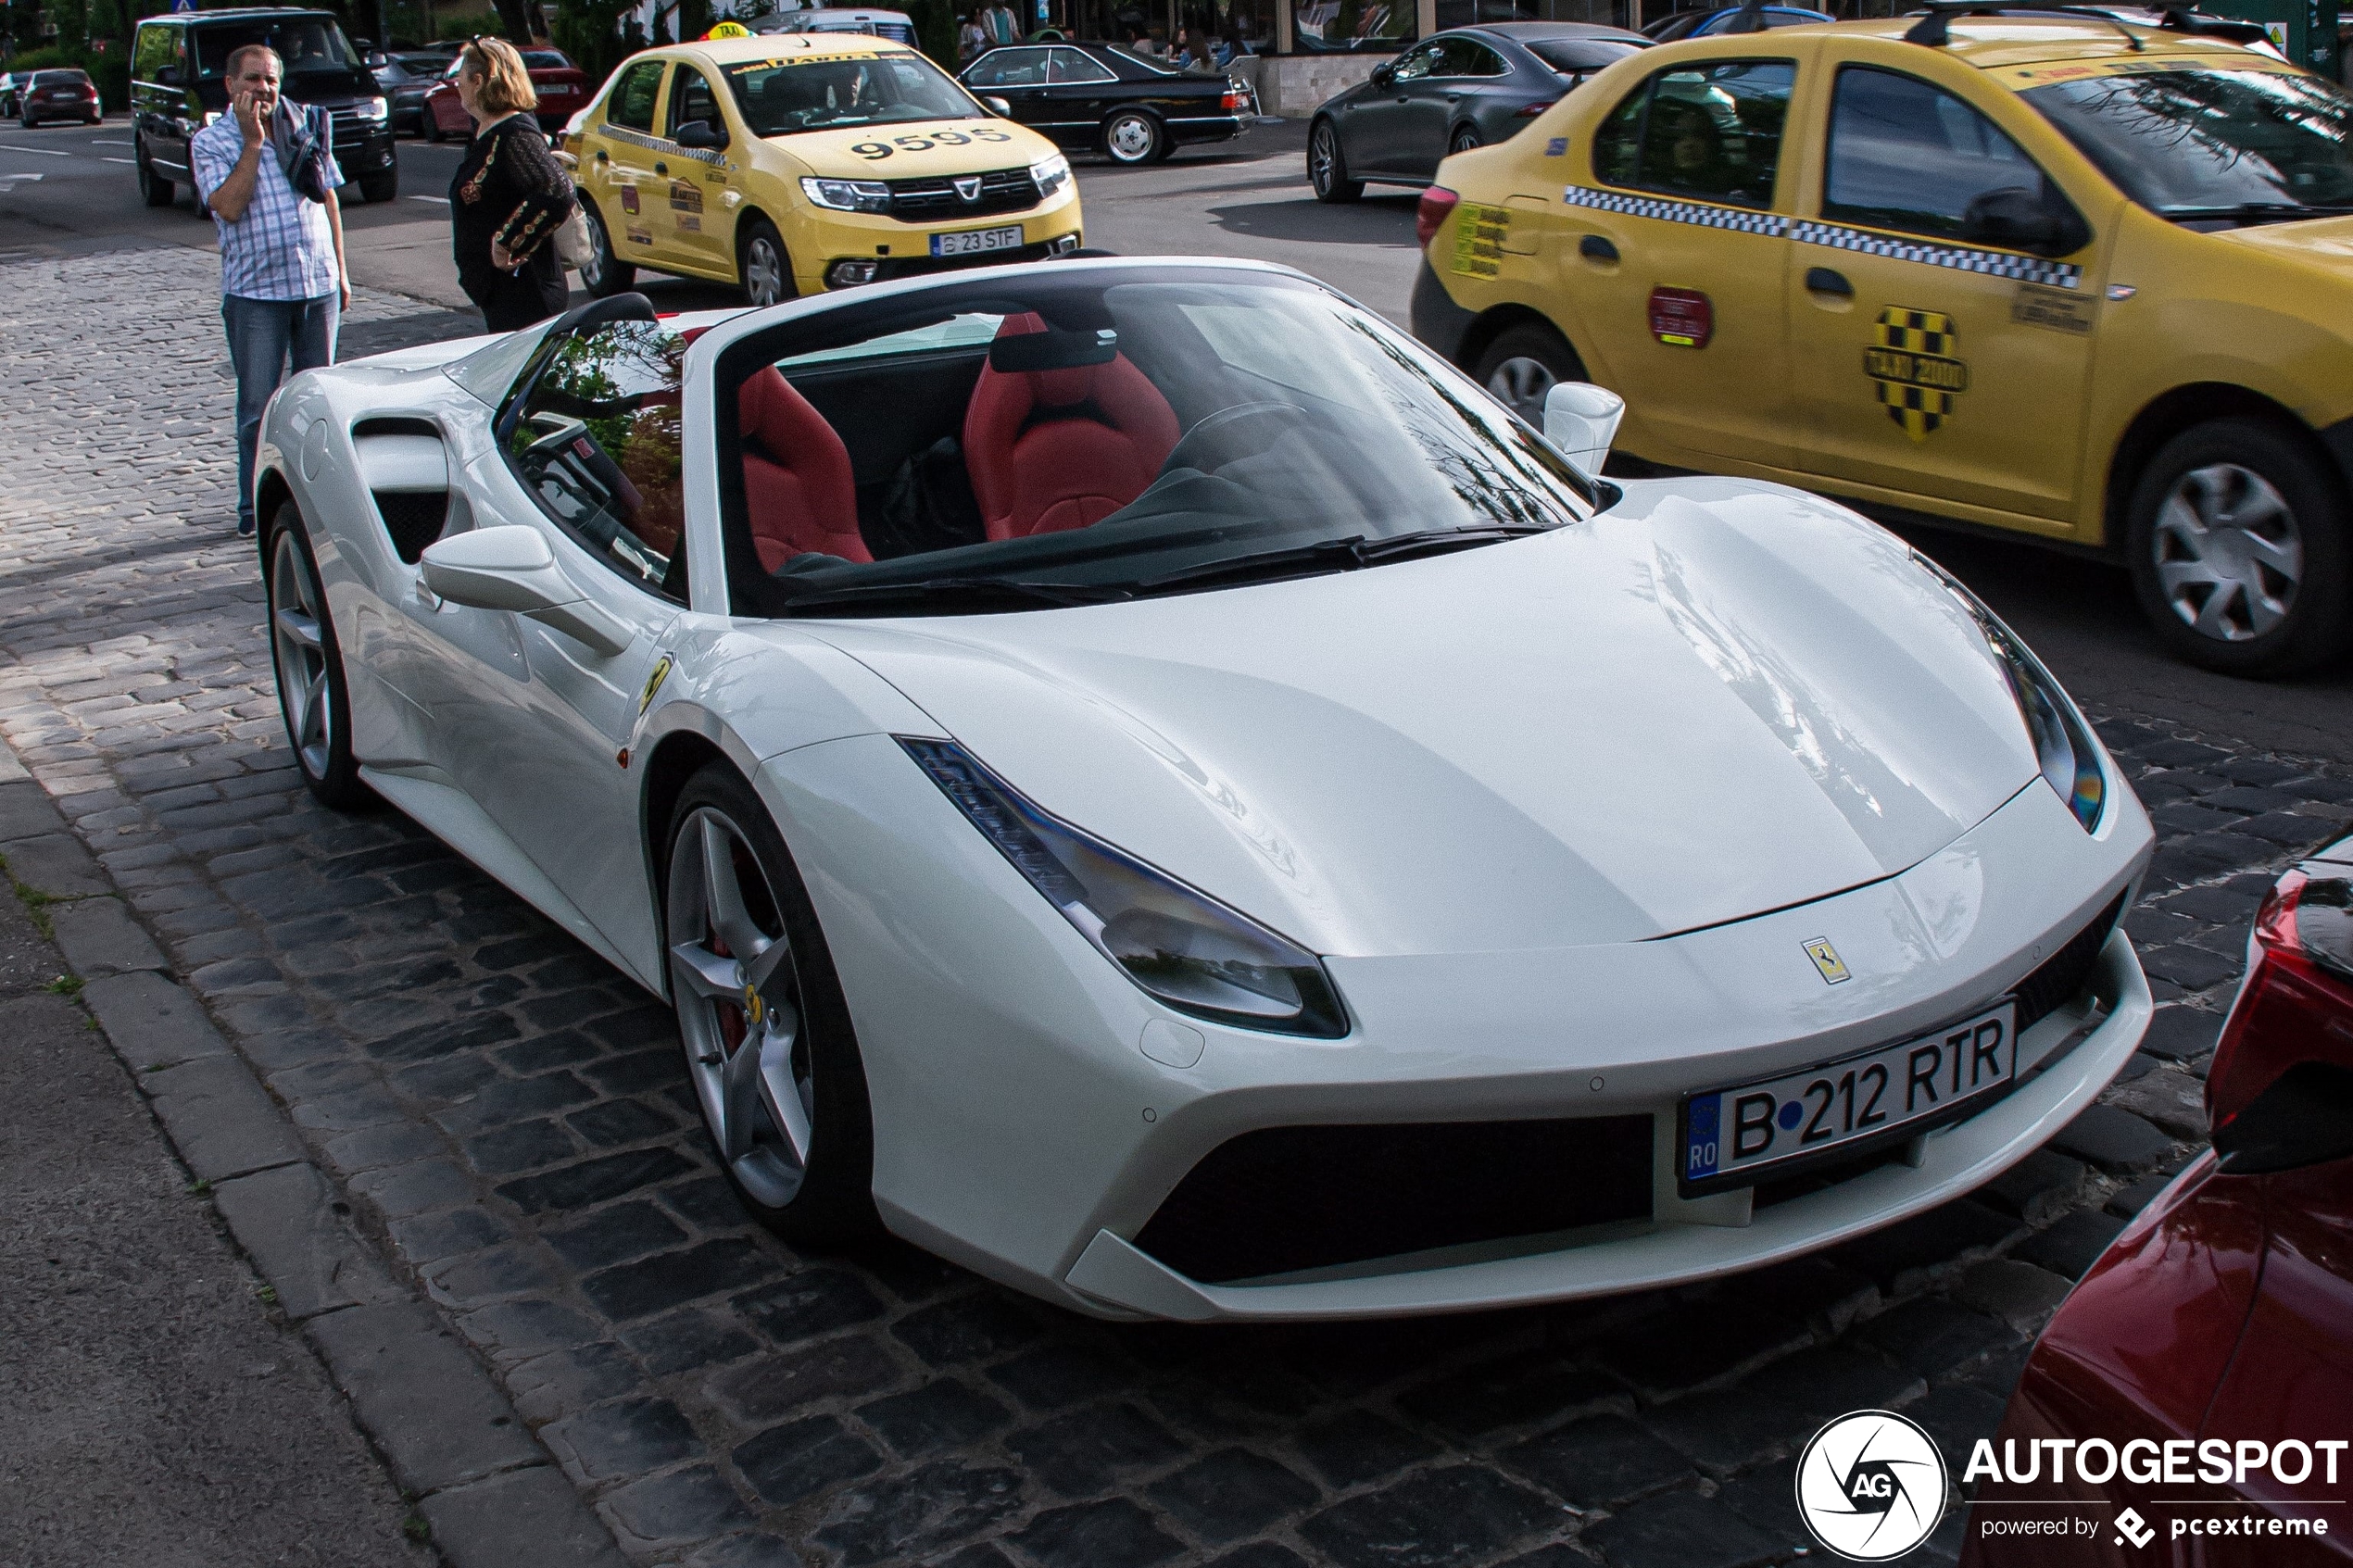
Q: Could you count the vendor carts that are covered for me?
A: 0